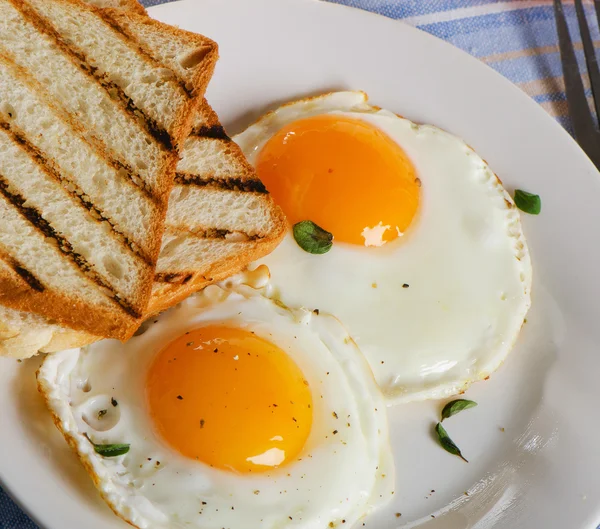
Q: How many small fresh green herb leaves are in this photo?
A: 5